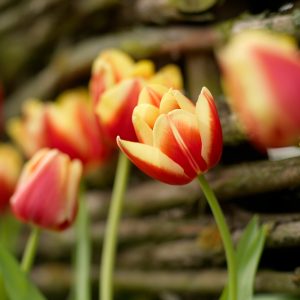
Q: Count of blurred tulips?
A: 5